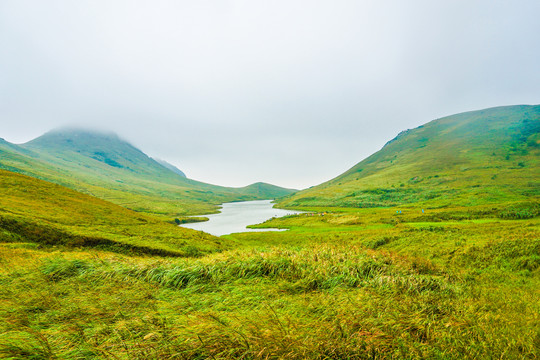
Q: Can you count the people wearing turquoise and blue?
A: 3